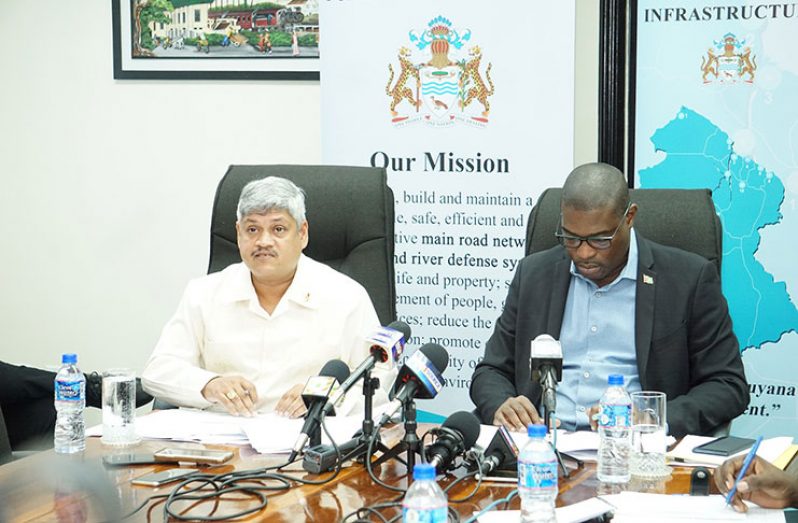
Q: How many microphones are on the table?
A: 6